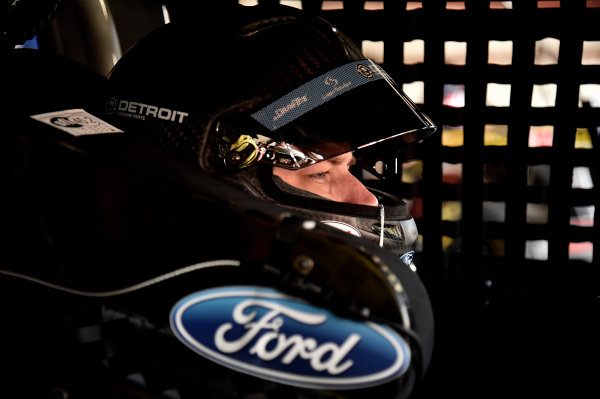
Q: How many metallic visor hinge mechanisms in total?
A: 1